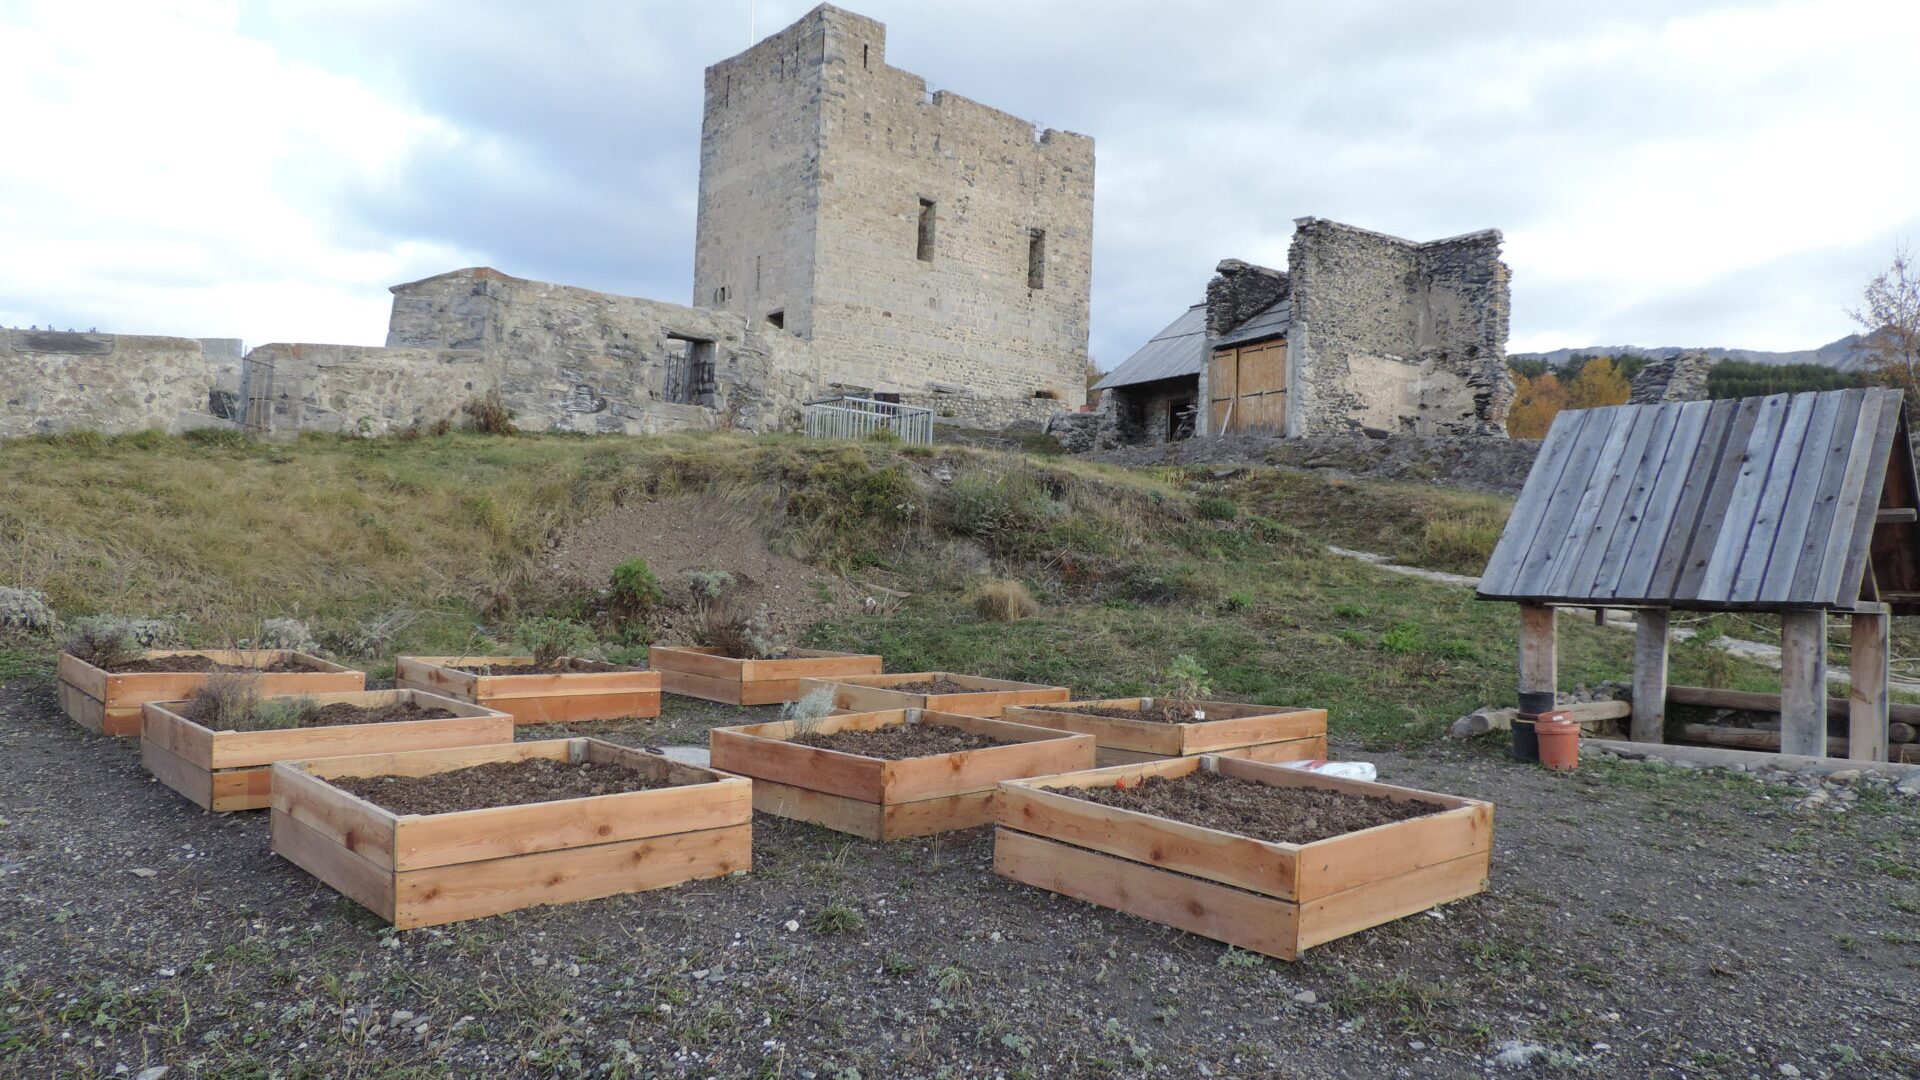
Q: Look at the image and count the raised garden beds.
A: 9